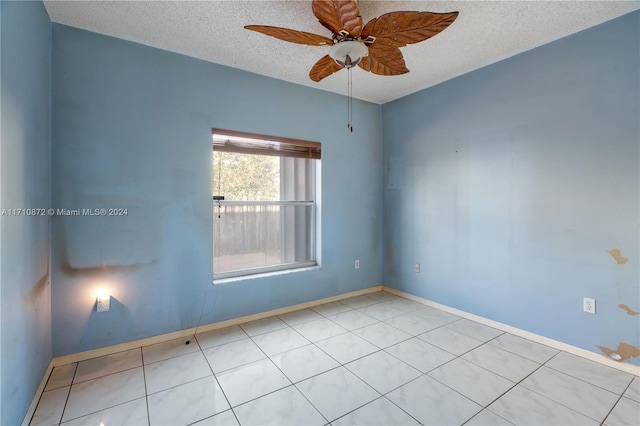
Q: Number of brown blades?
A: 5